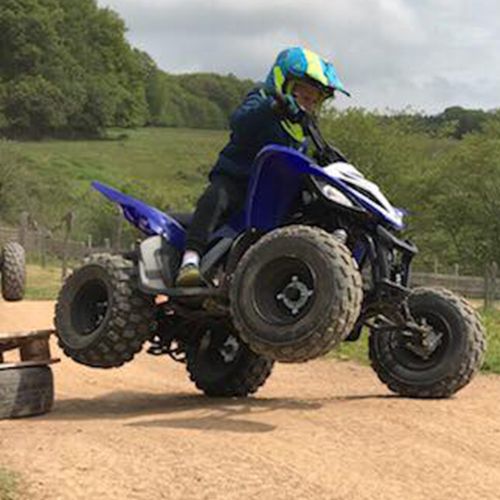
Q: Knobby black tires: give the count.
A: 5